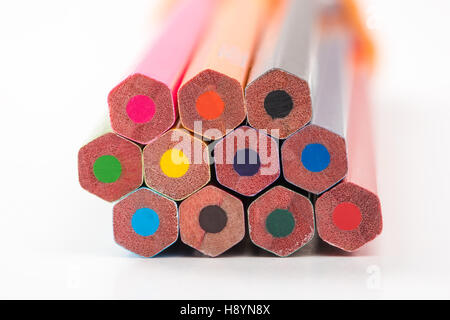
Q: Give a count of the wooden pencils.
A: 11